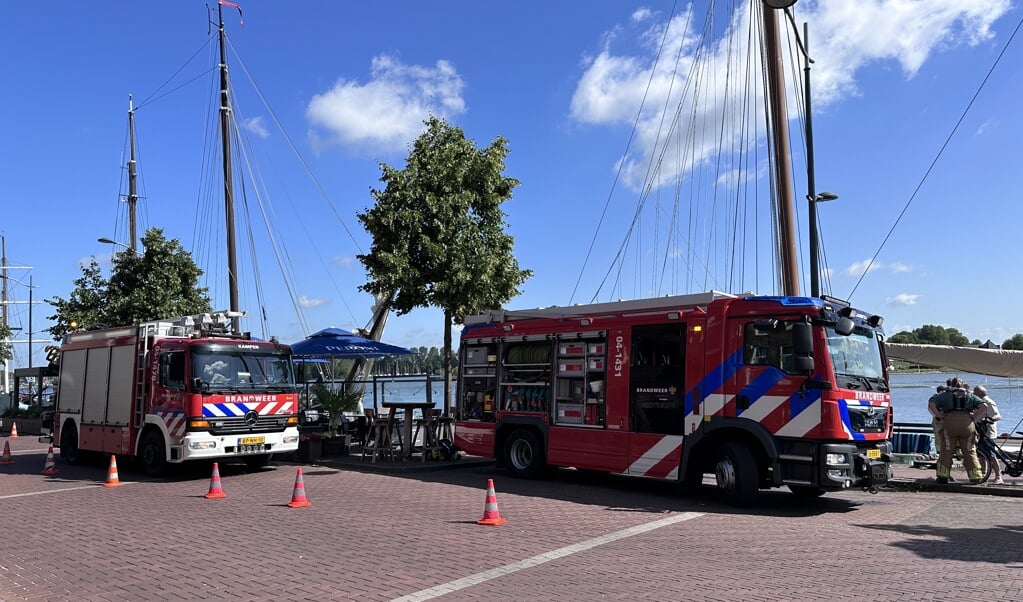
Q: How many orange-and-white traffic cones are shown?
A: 7